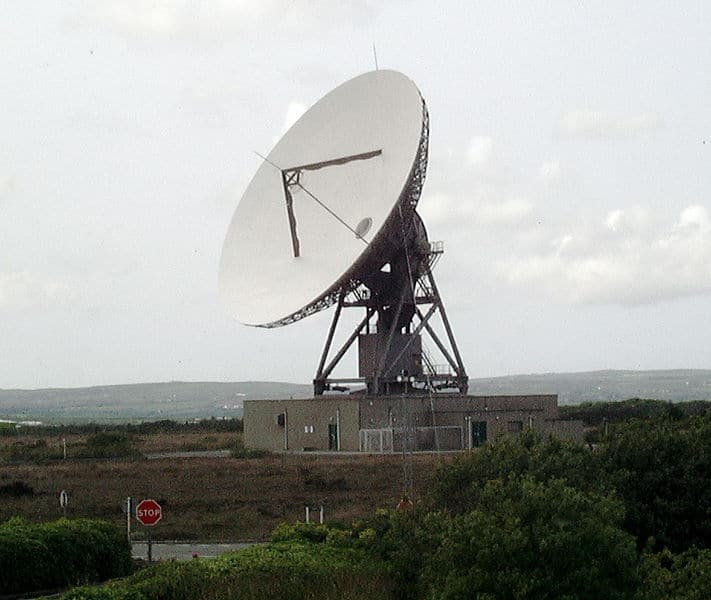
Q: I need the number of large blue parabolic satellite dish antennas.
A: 0